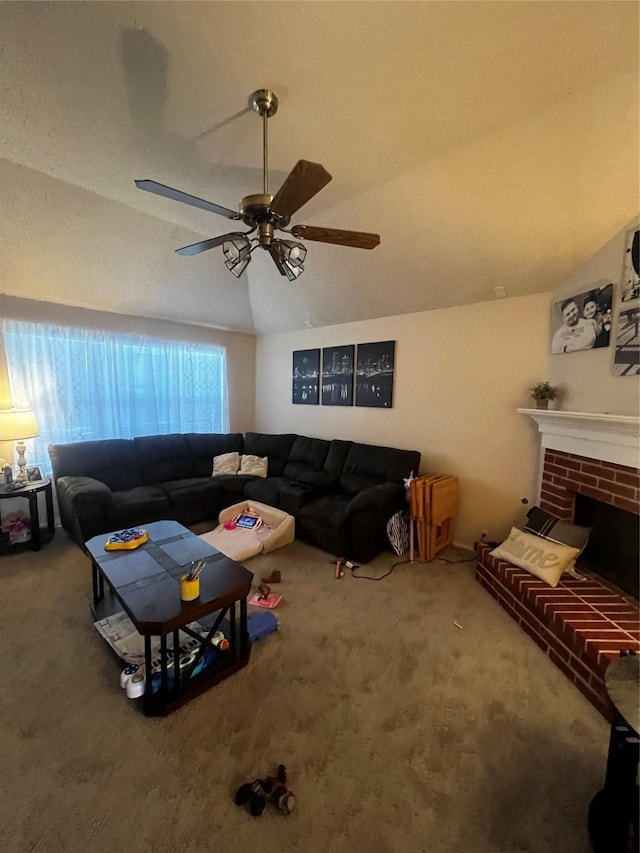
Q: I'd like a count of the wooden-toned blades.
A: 3